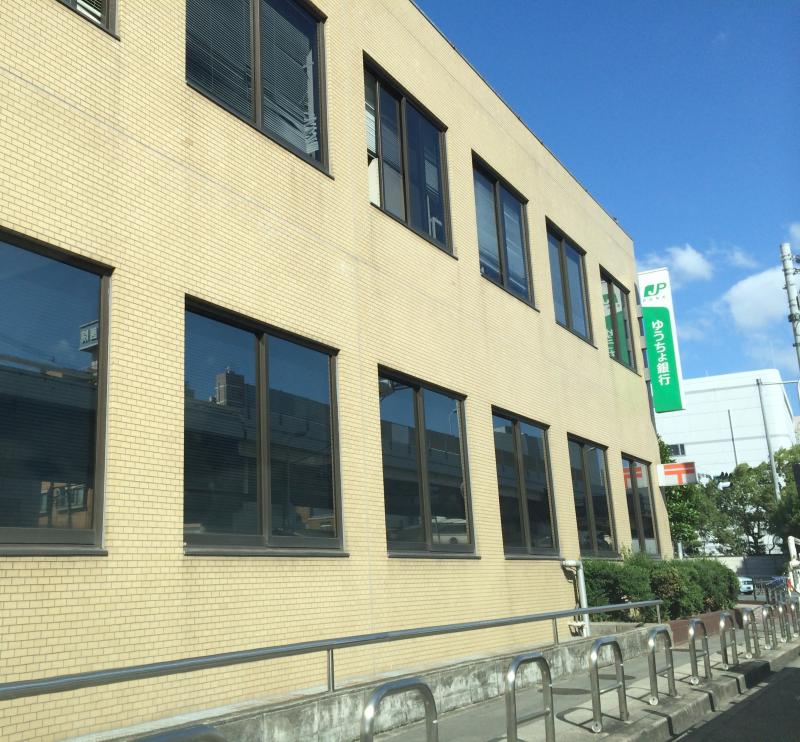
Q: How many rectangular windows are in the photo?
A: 12